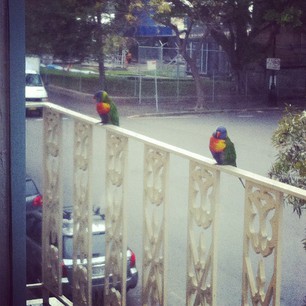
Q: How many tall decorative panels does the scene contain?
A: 6